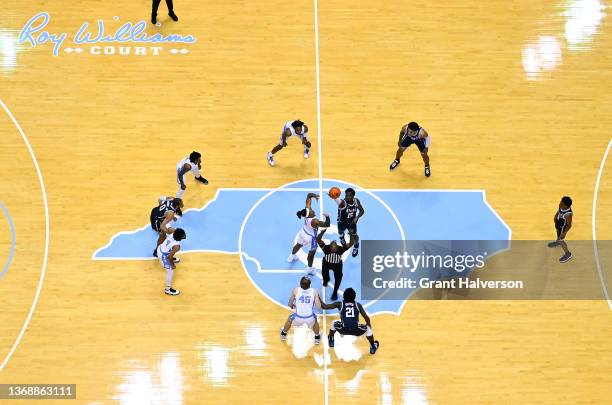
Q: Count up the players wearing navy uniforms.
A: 5